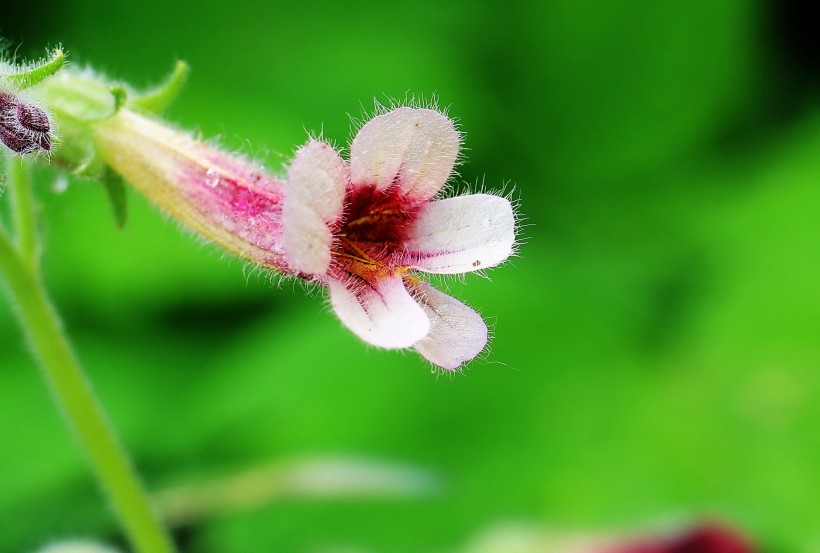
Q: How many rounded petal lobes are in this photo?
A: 5